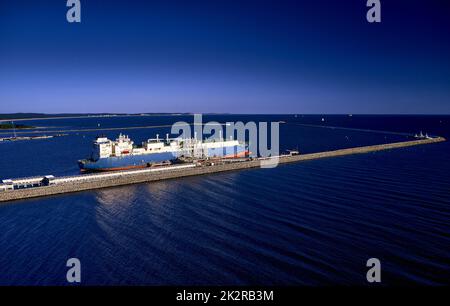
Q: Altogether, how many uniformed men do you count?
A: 0